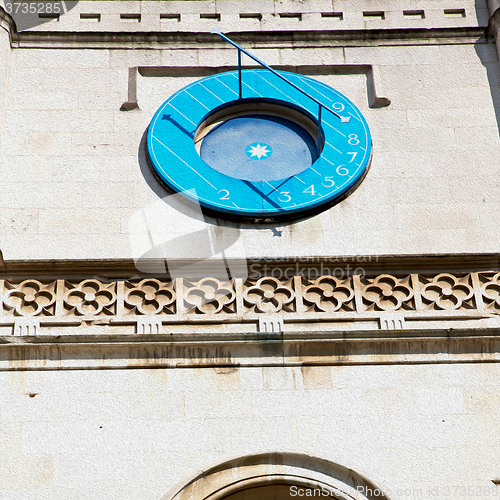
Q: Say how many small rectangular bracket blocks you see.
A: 4